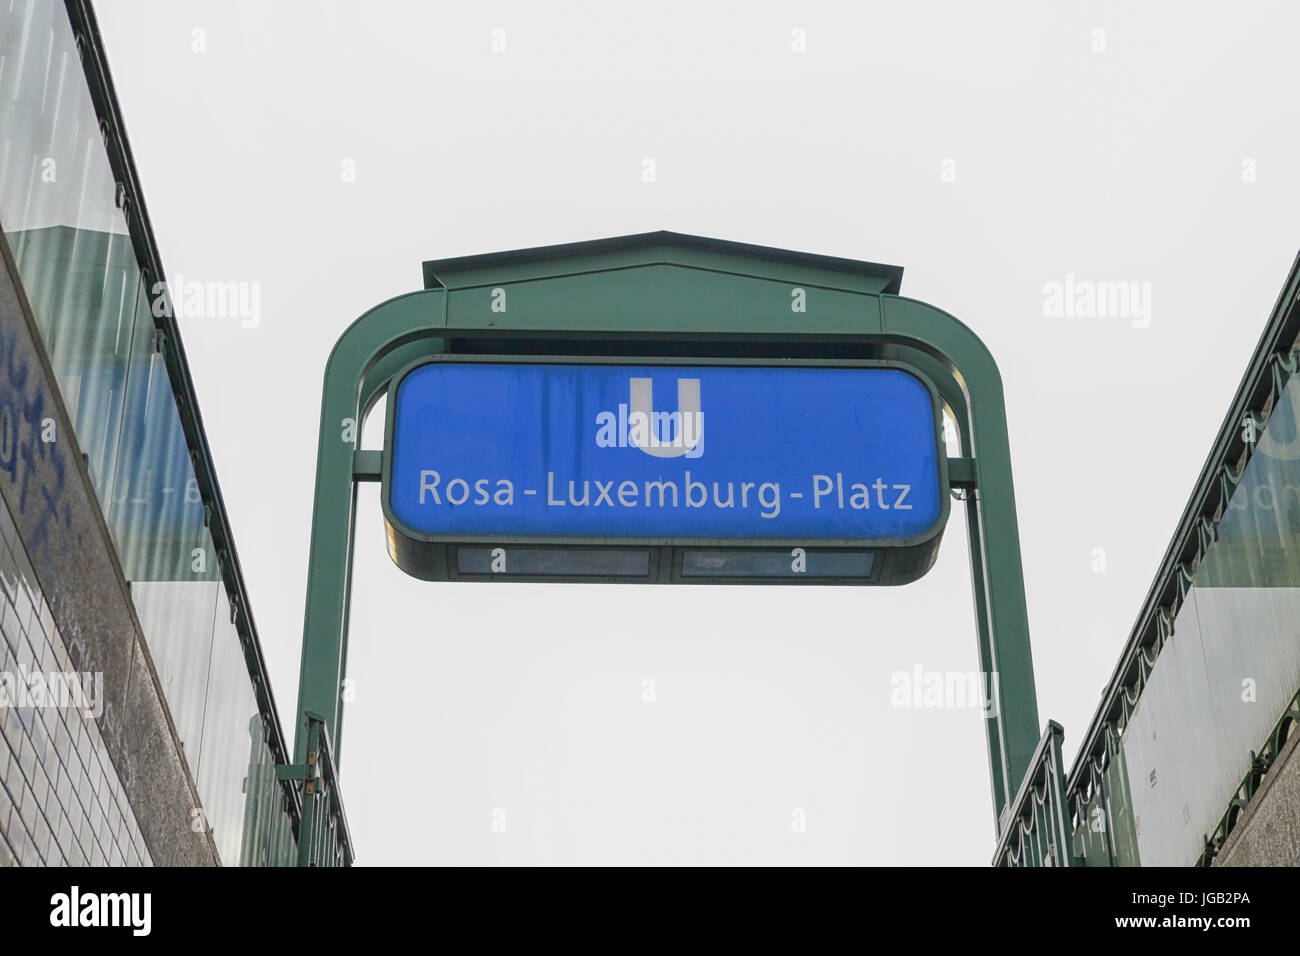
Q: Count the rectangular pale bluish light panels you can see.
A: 2